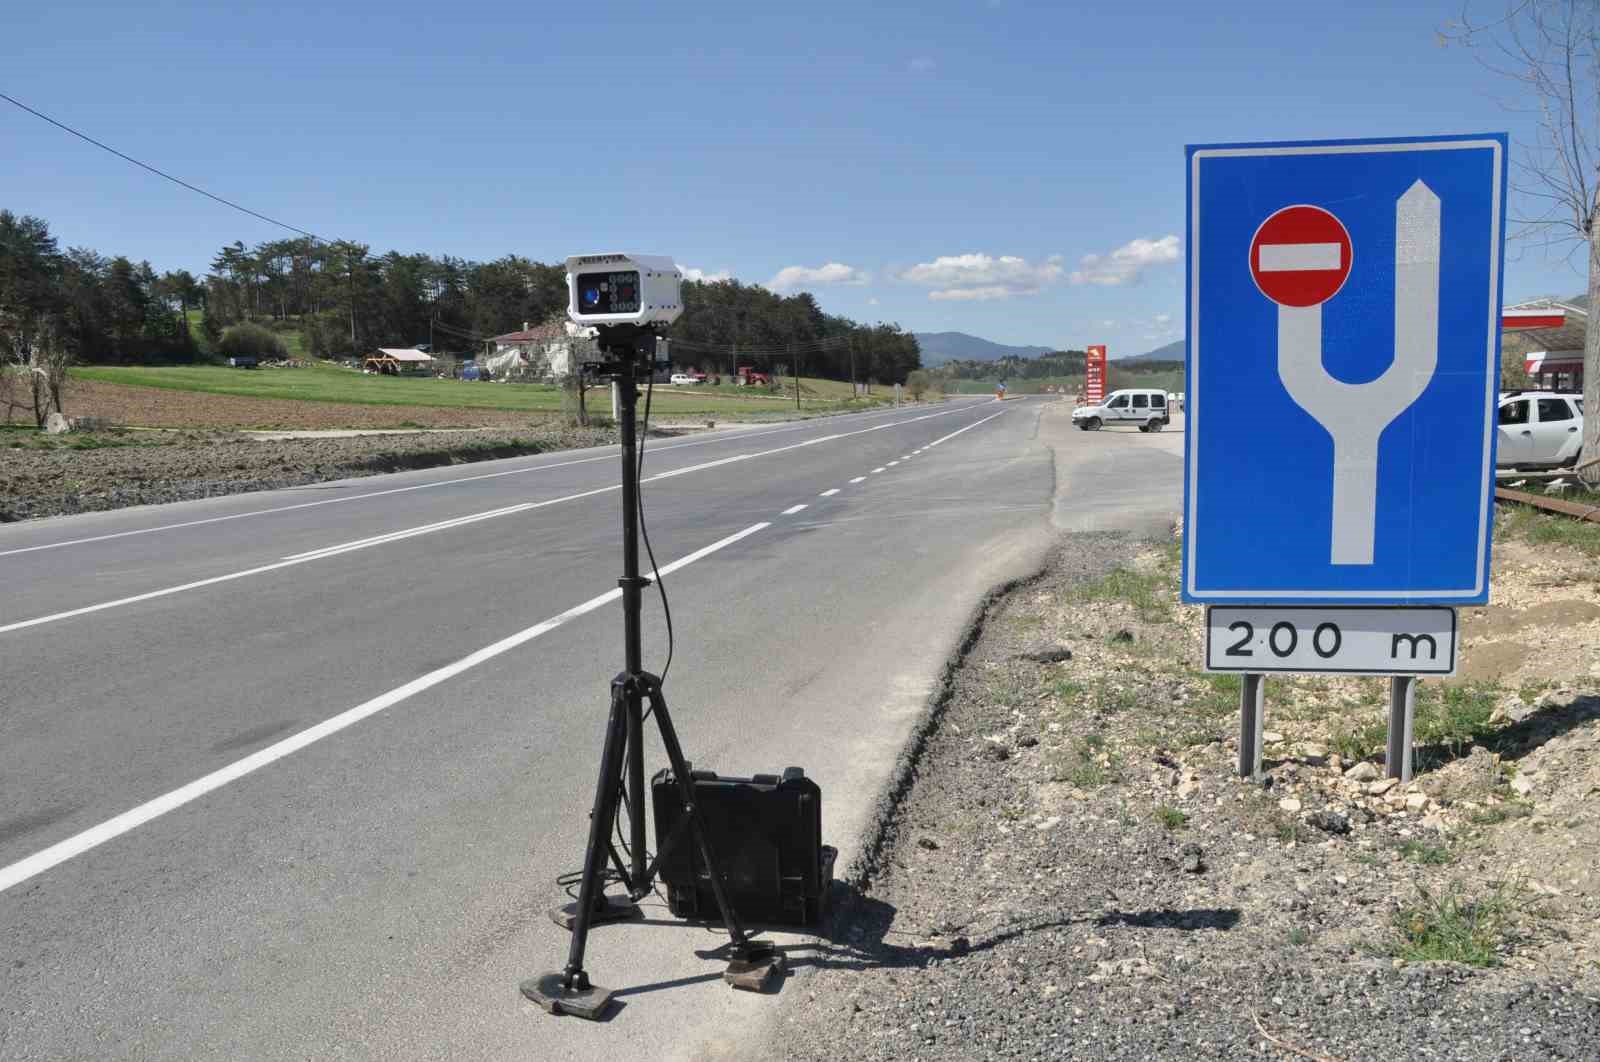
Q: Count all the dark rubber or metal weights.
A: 3